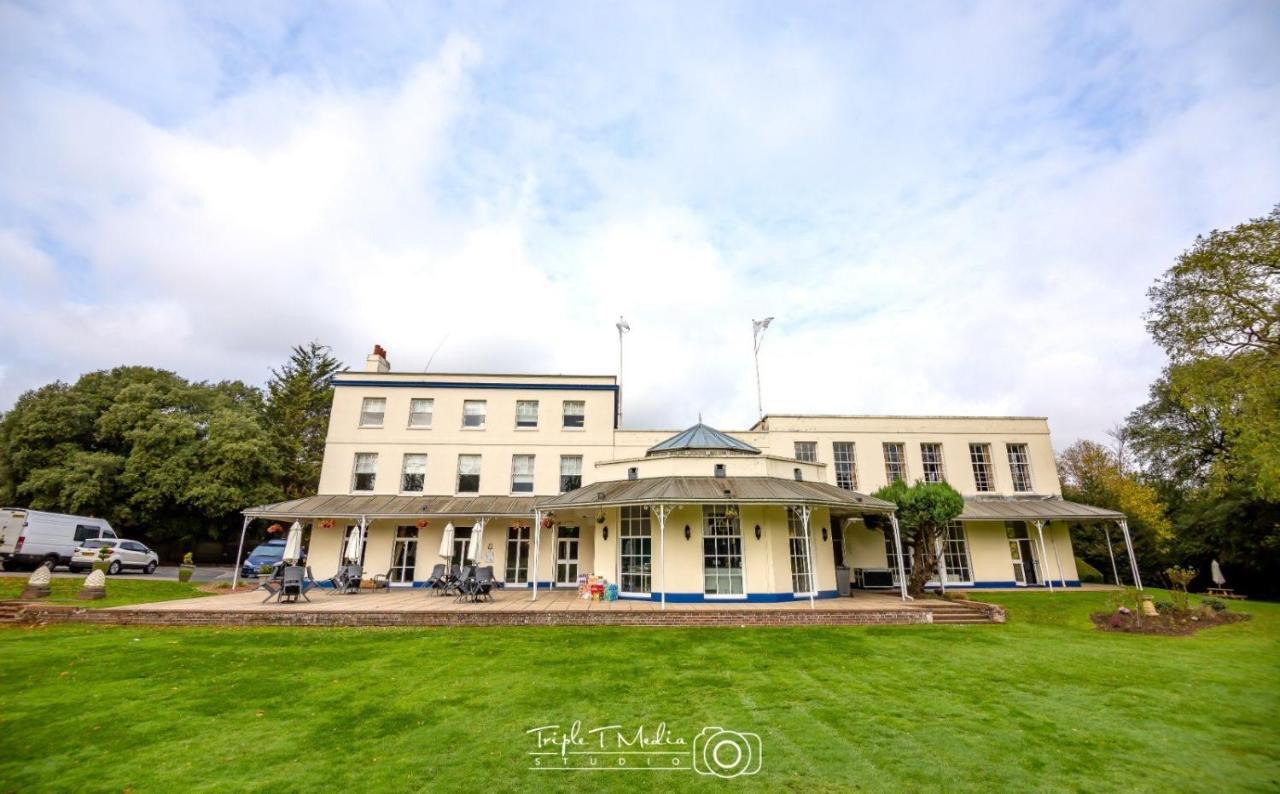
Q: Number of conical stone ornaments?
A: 2